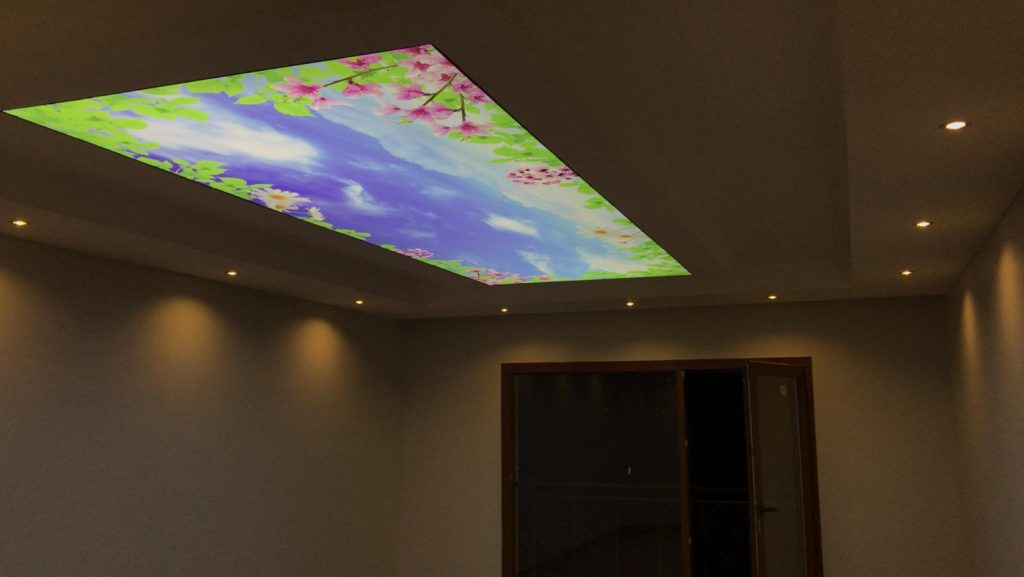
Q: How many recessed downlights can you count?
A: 9